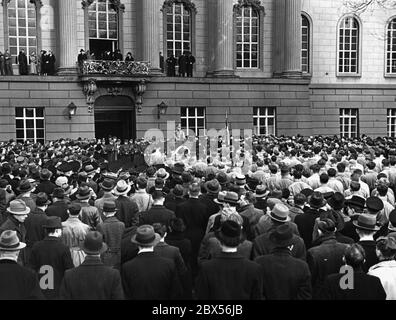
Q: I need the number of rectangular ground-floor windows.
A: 5